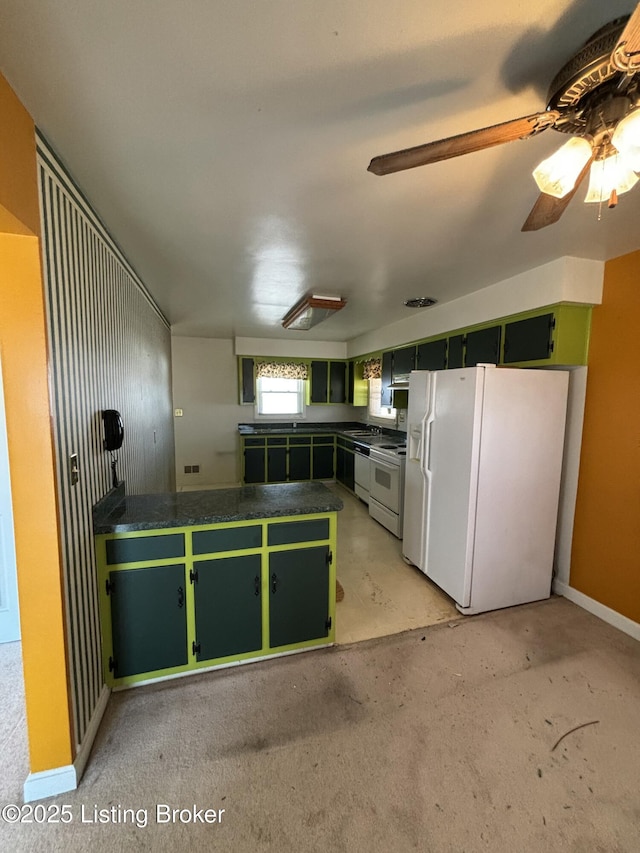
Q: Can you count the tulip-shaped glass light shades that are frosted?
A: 3